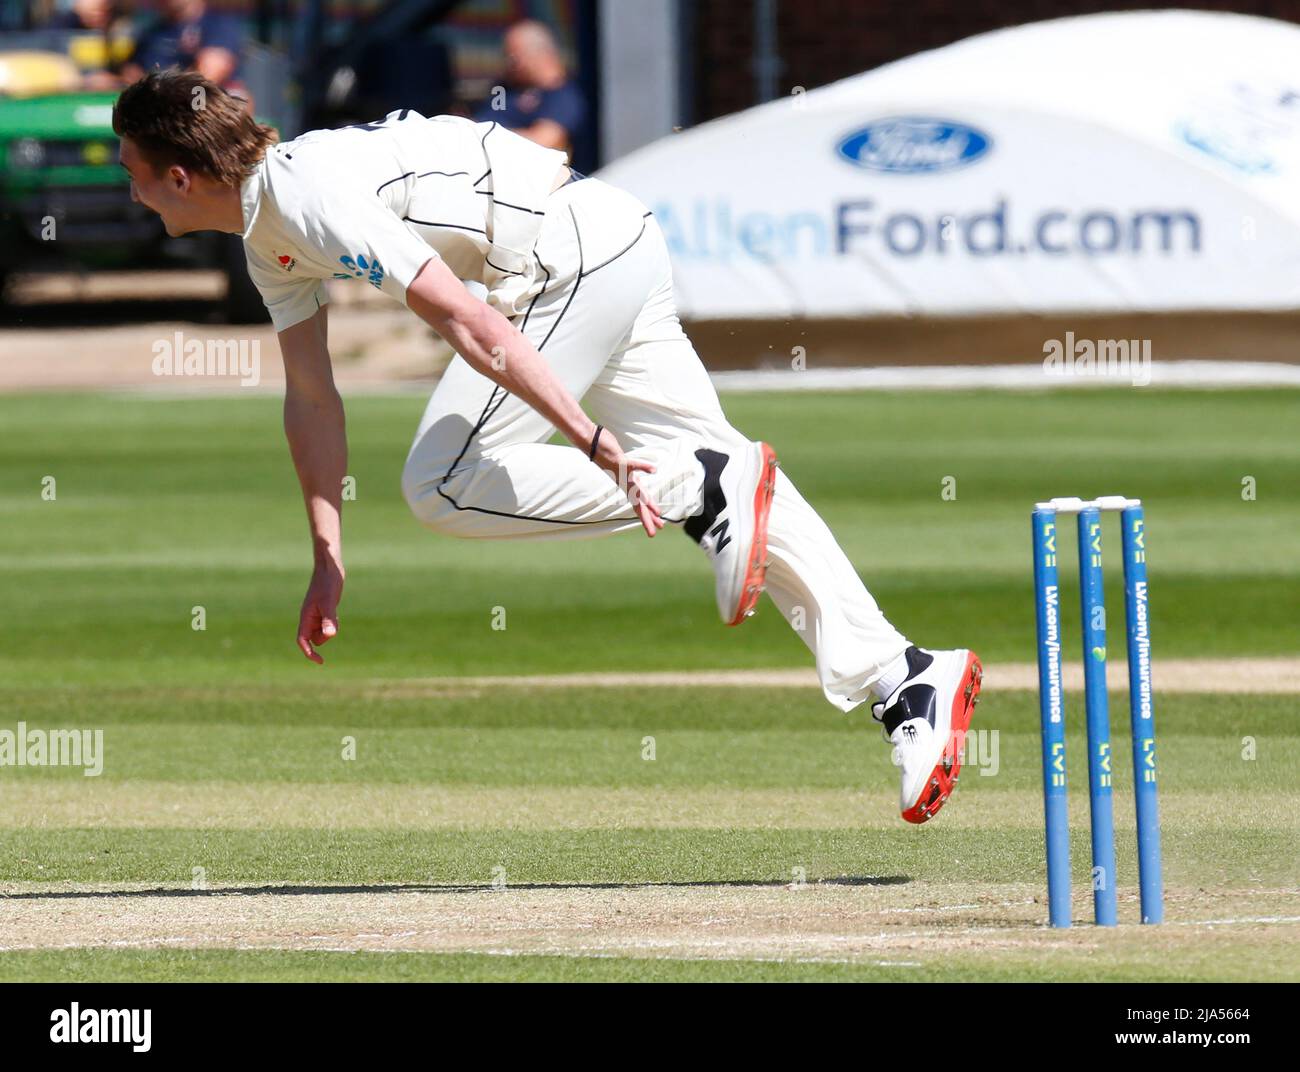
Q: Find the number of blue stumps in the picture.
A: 3